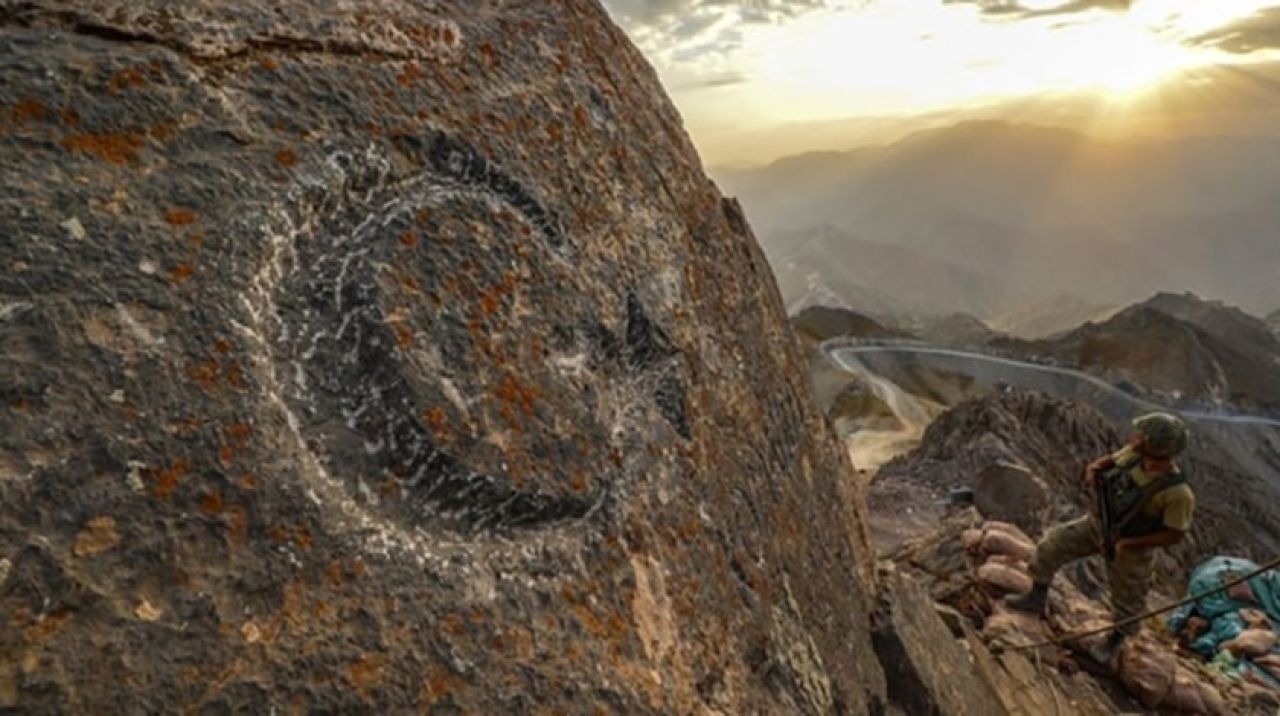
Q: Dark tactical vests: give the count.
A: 1